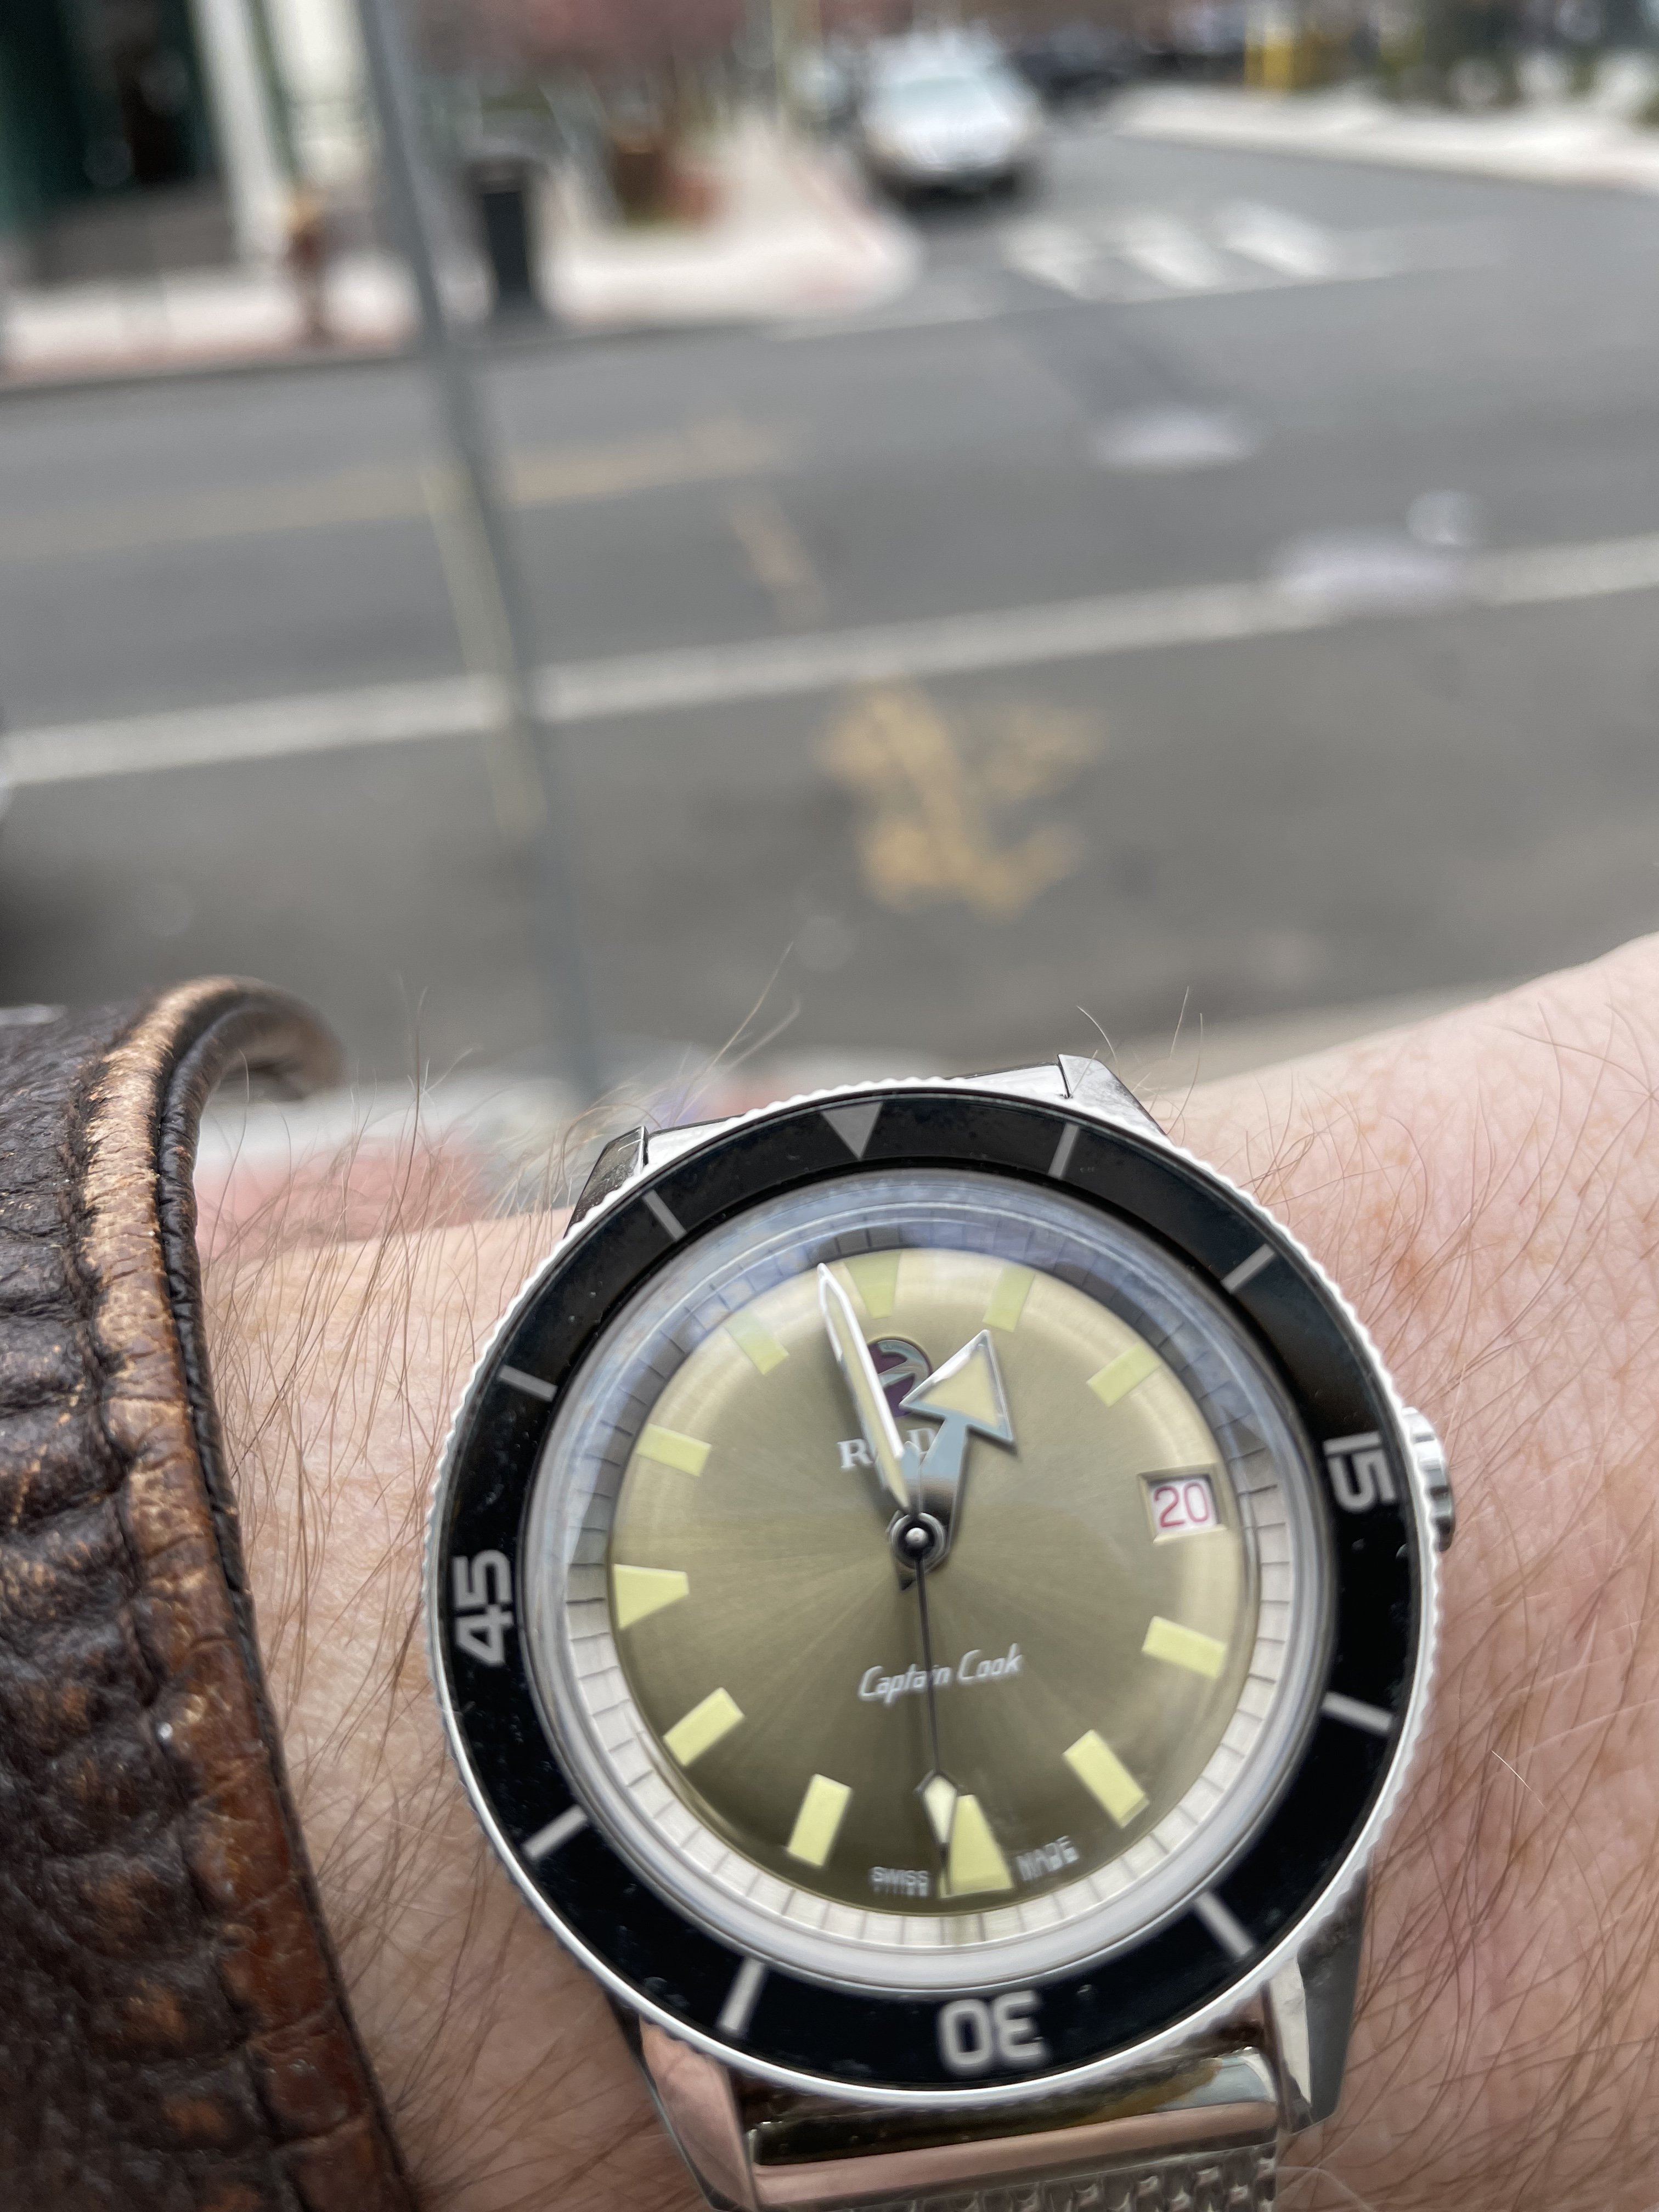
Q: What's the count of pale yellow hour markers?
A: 11